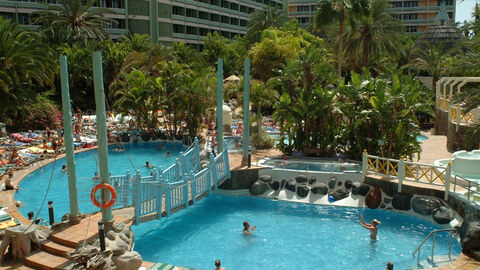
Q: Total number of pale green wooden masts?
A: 4